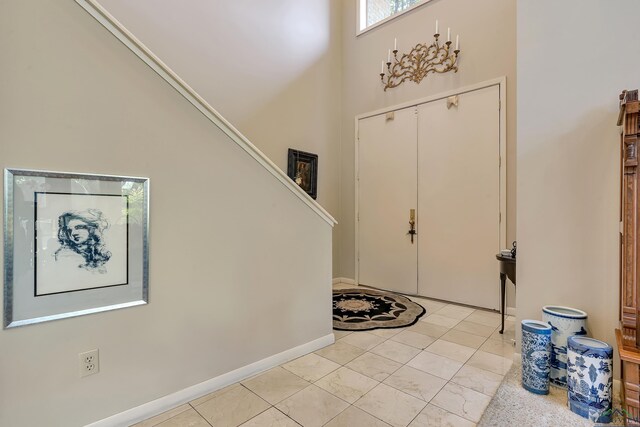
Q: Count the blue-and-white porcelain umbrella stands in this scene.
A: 3